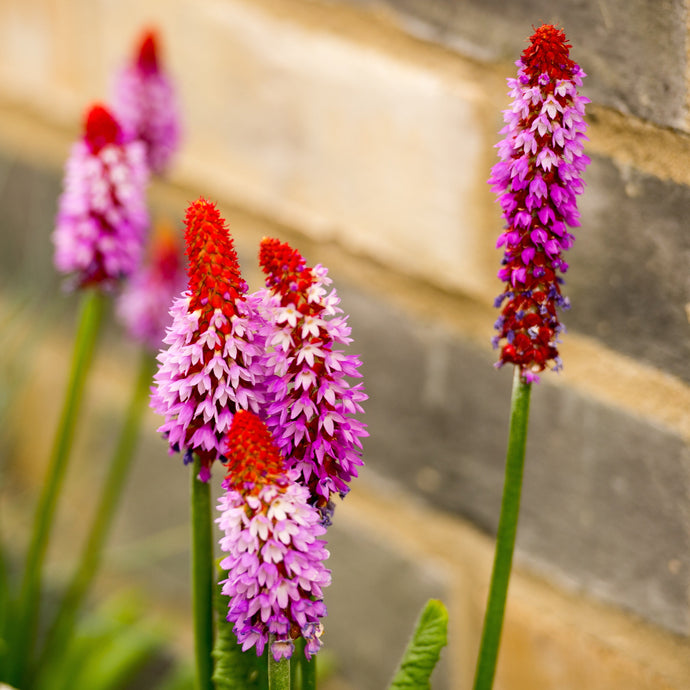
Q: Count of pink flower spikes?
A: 7